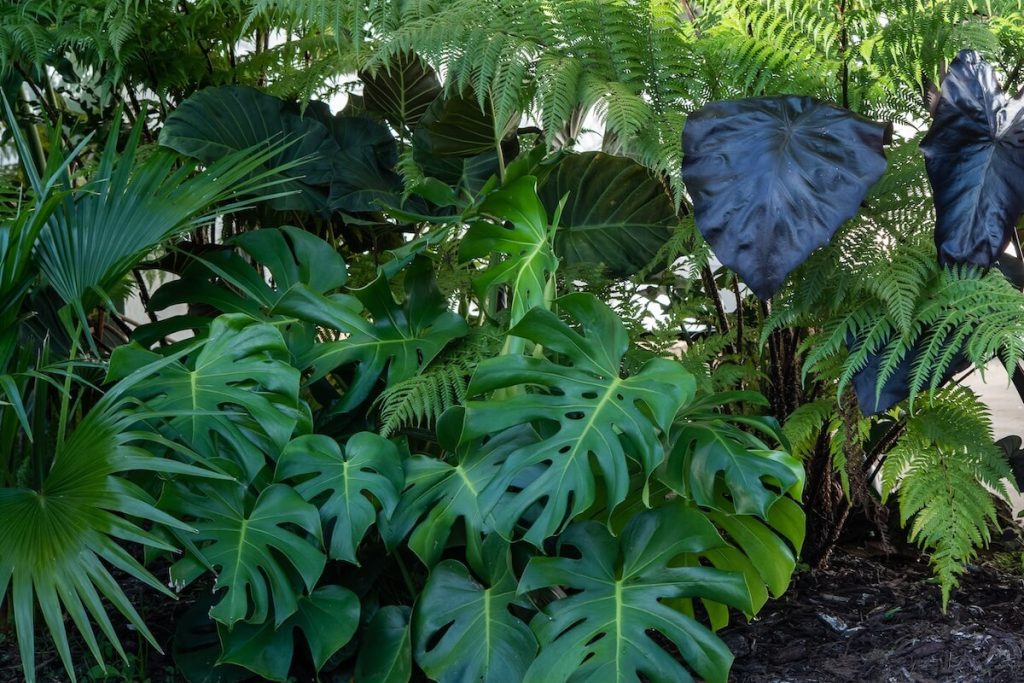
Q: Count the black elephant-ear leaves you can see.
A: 3